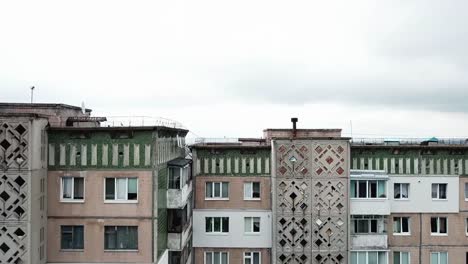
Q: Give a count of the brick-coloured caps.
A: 0